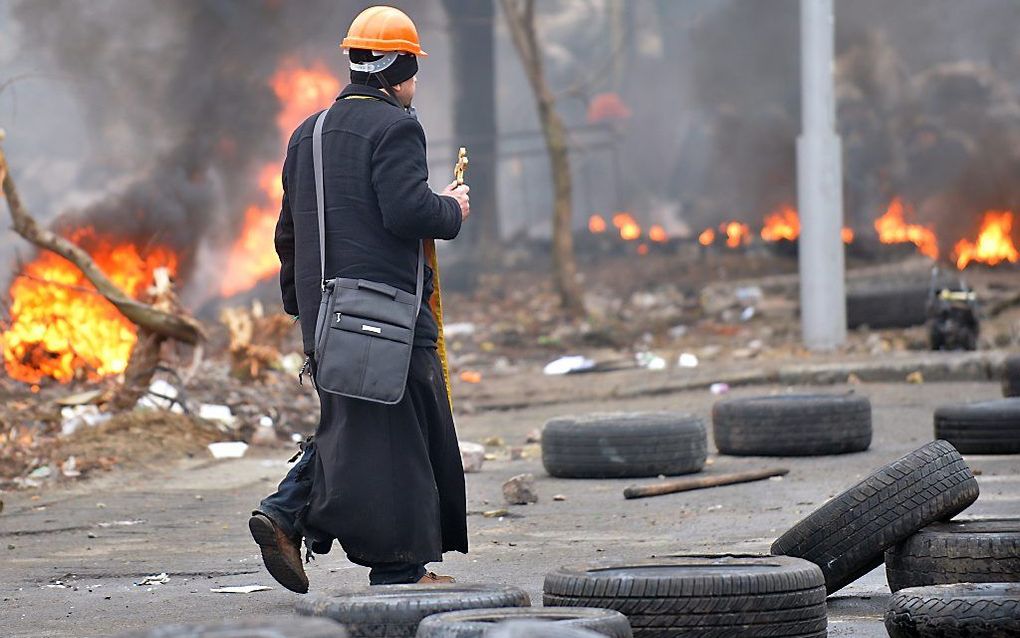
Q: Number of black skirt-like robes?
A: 1